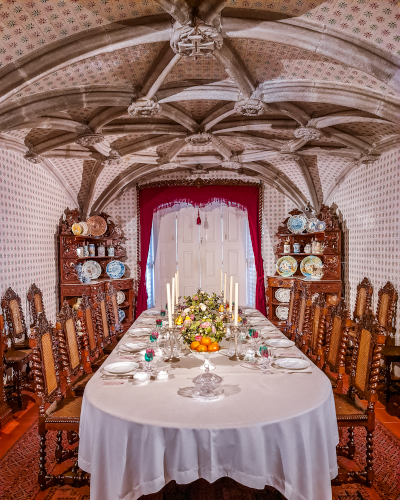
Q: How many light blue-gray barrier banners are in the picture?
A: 0